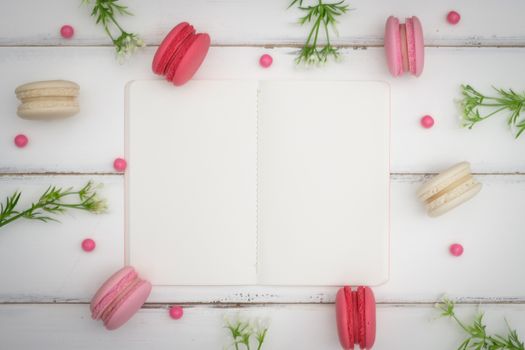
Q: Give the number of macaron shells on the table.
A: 12